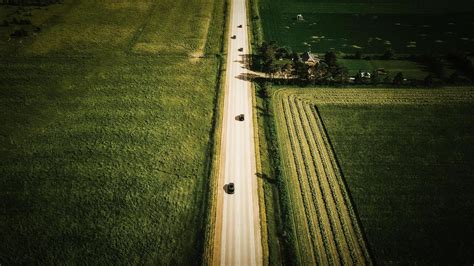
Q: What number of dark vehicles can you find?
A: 5